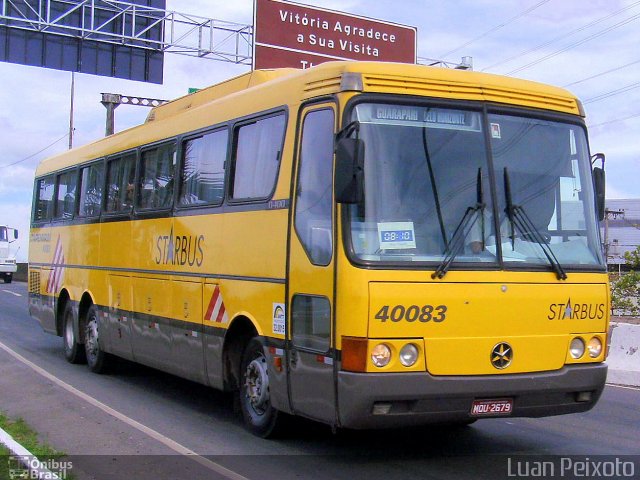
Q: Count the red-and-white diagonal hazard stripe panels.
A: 2